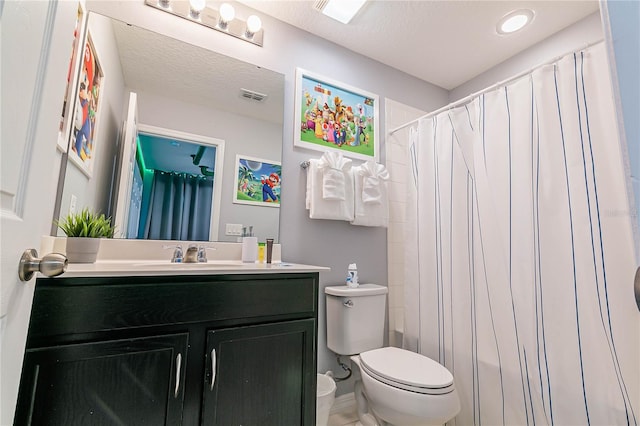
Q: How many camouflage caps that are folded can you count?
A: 0